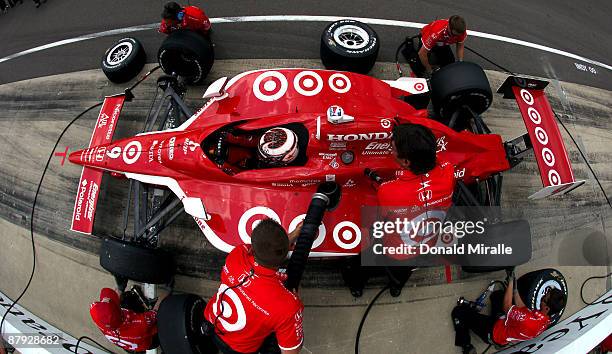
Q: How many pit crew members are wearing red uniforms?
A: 6